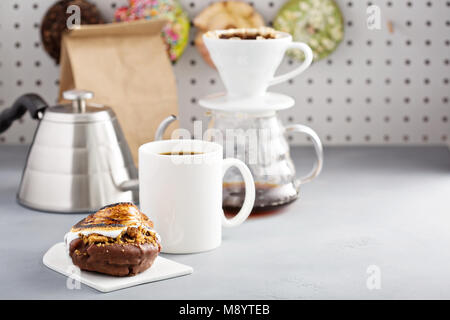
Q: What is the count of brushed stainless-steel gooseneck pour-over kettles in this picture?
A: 1